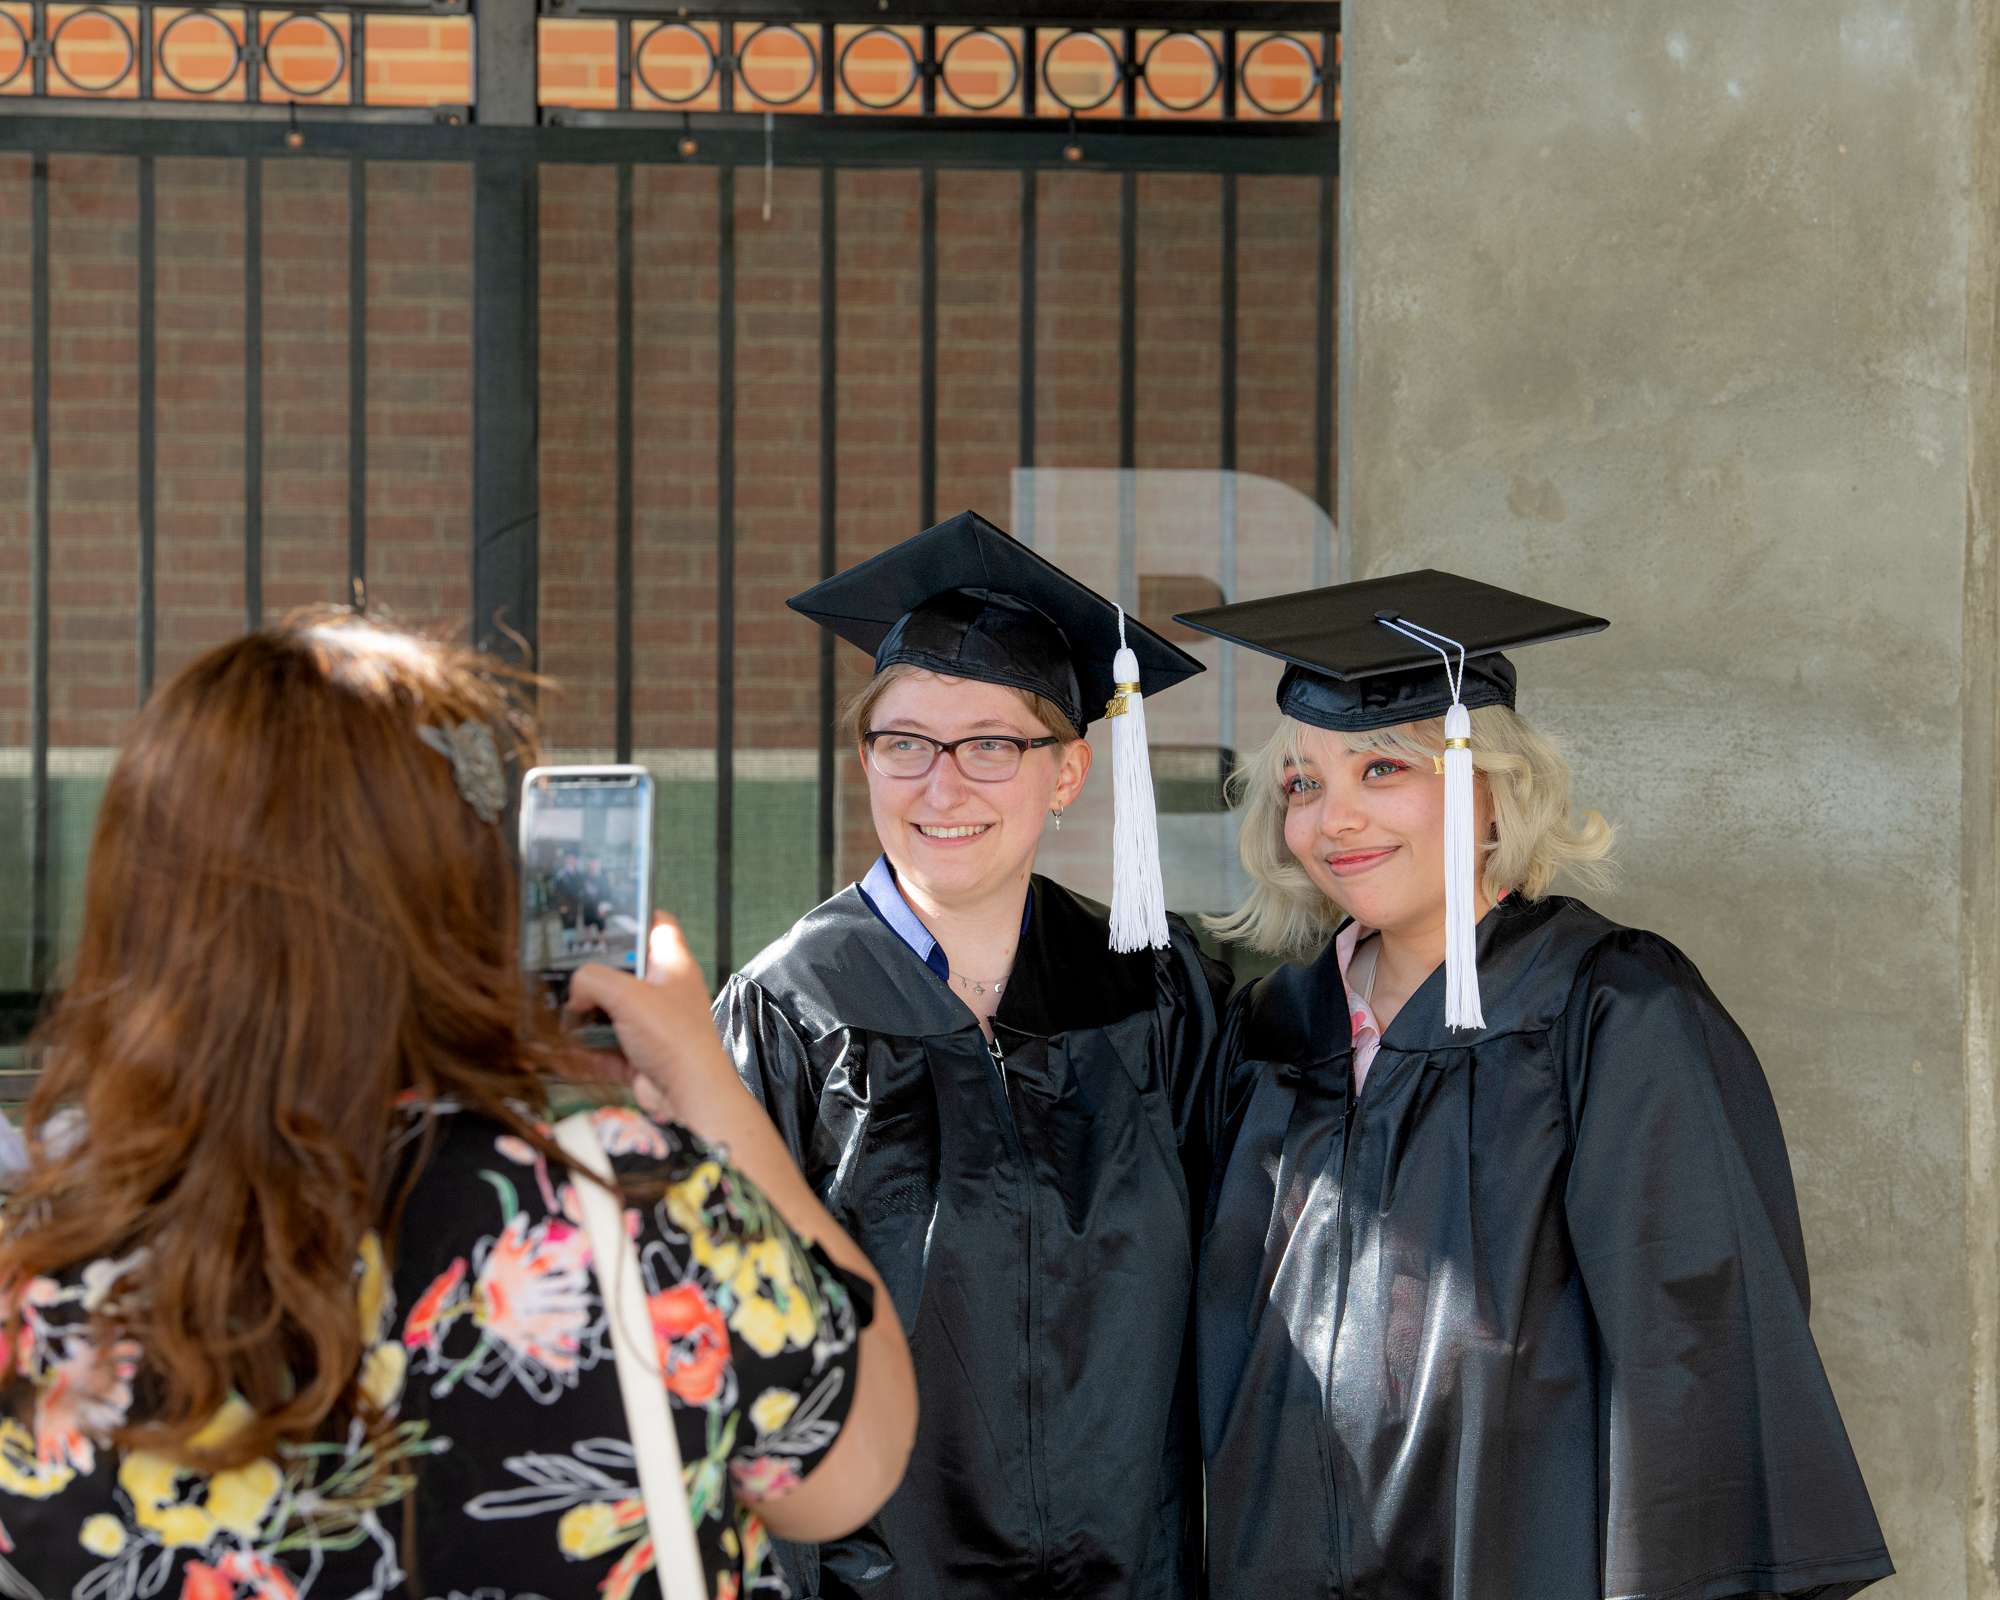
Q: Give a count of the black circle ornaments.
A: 11